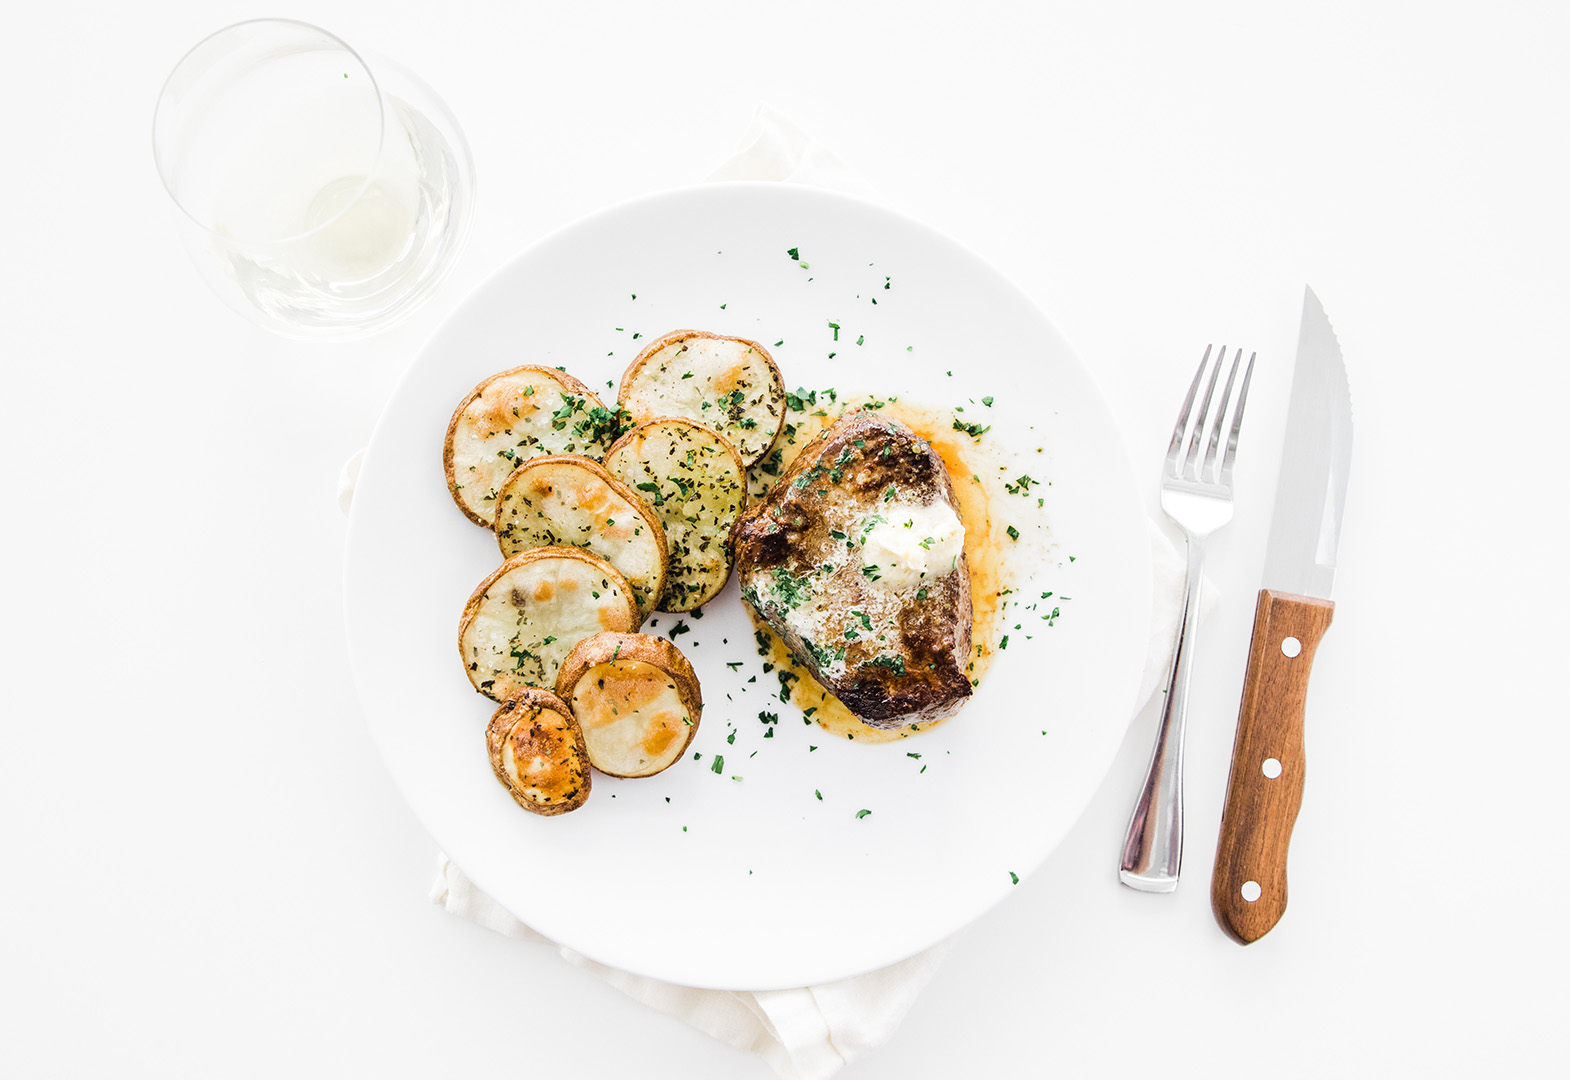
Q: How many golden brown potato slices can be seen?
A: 7